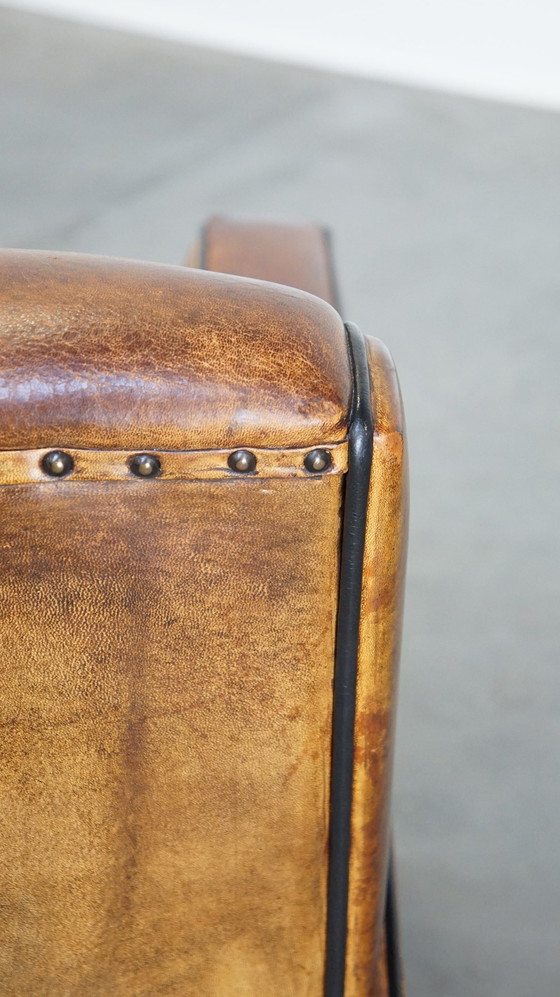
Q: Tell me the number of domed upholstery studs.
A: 4